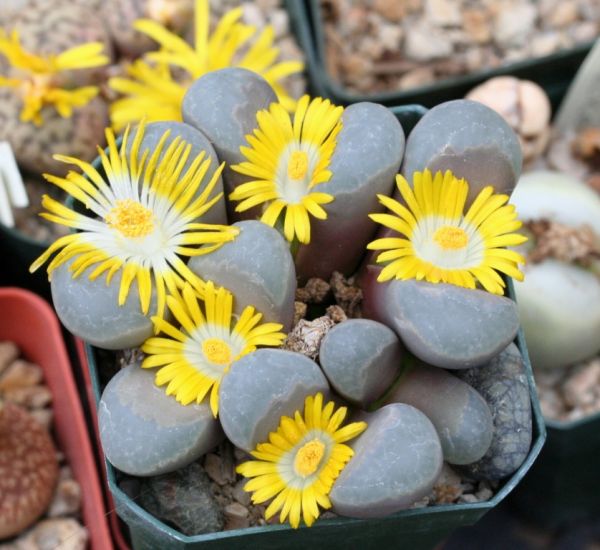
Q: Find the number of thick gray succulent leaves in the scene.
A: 12